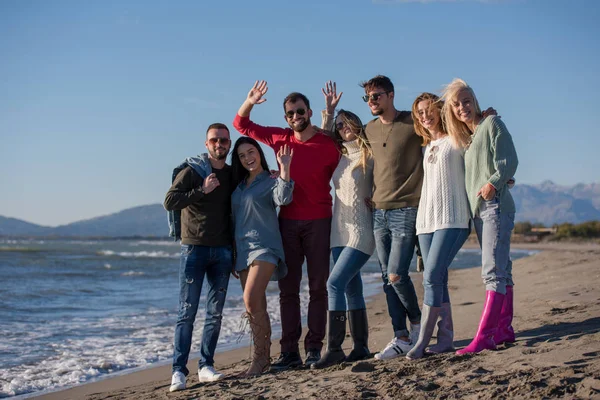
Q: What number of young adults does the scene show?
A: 7